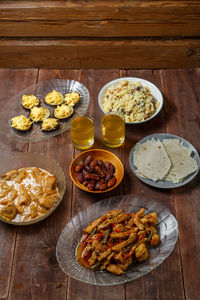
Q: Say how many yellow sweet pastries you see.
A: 7